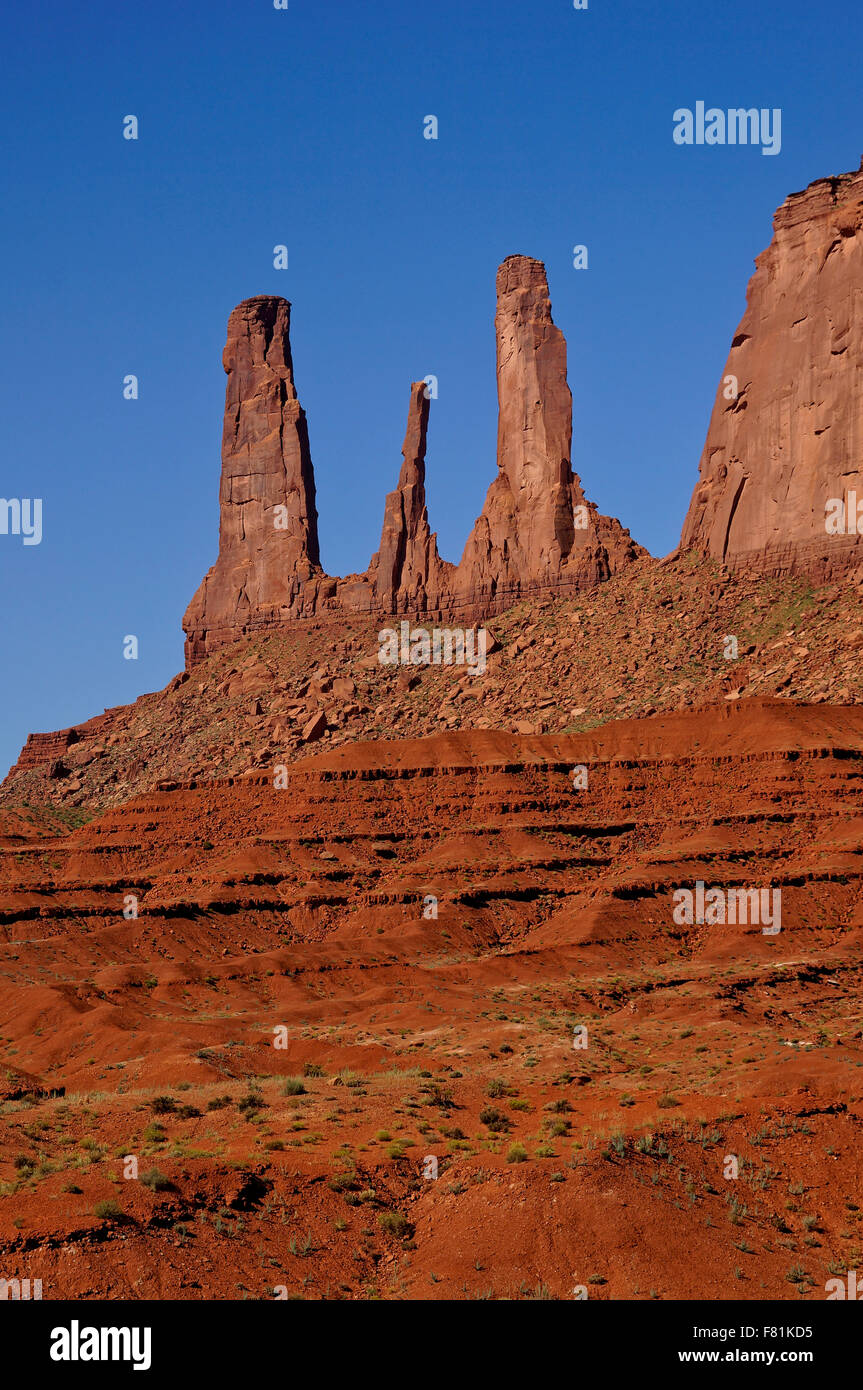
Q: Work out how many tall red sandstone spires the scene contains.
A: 3